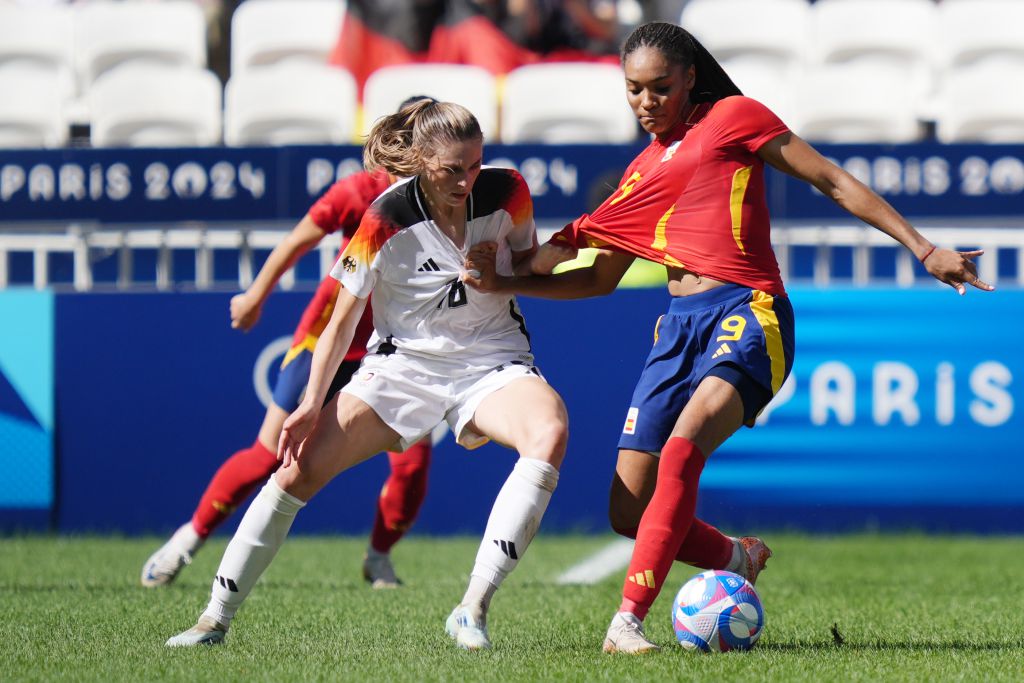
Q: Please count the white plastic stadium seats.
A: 14